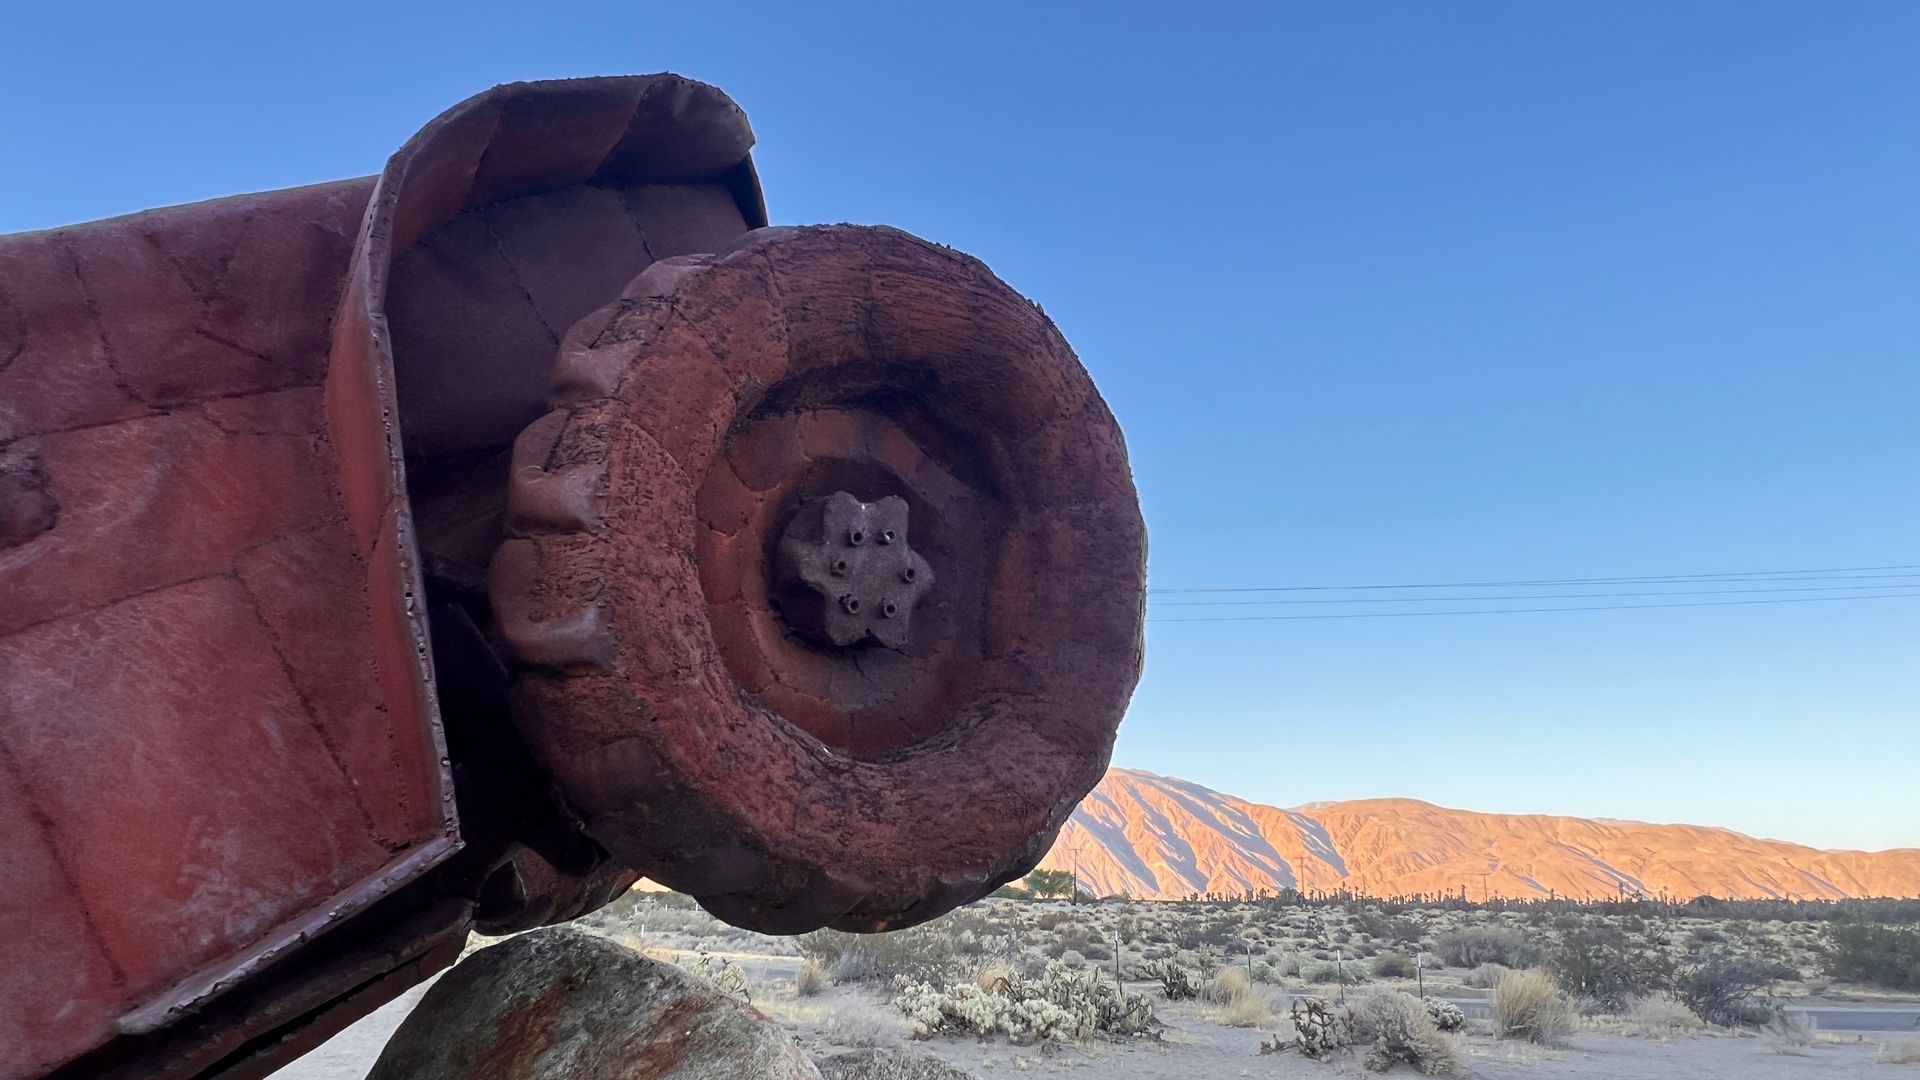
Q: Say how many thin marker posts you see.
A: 4